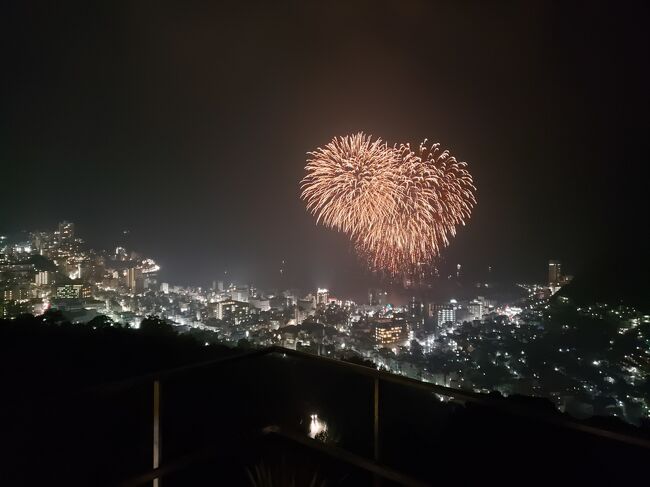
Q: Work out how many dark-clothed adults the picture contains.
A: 0